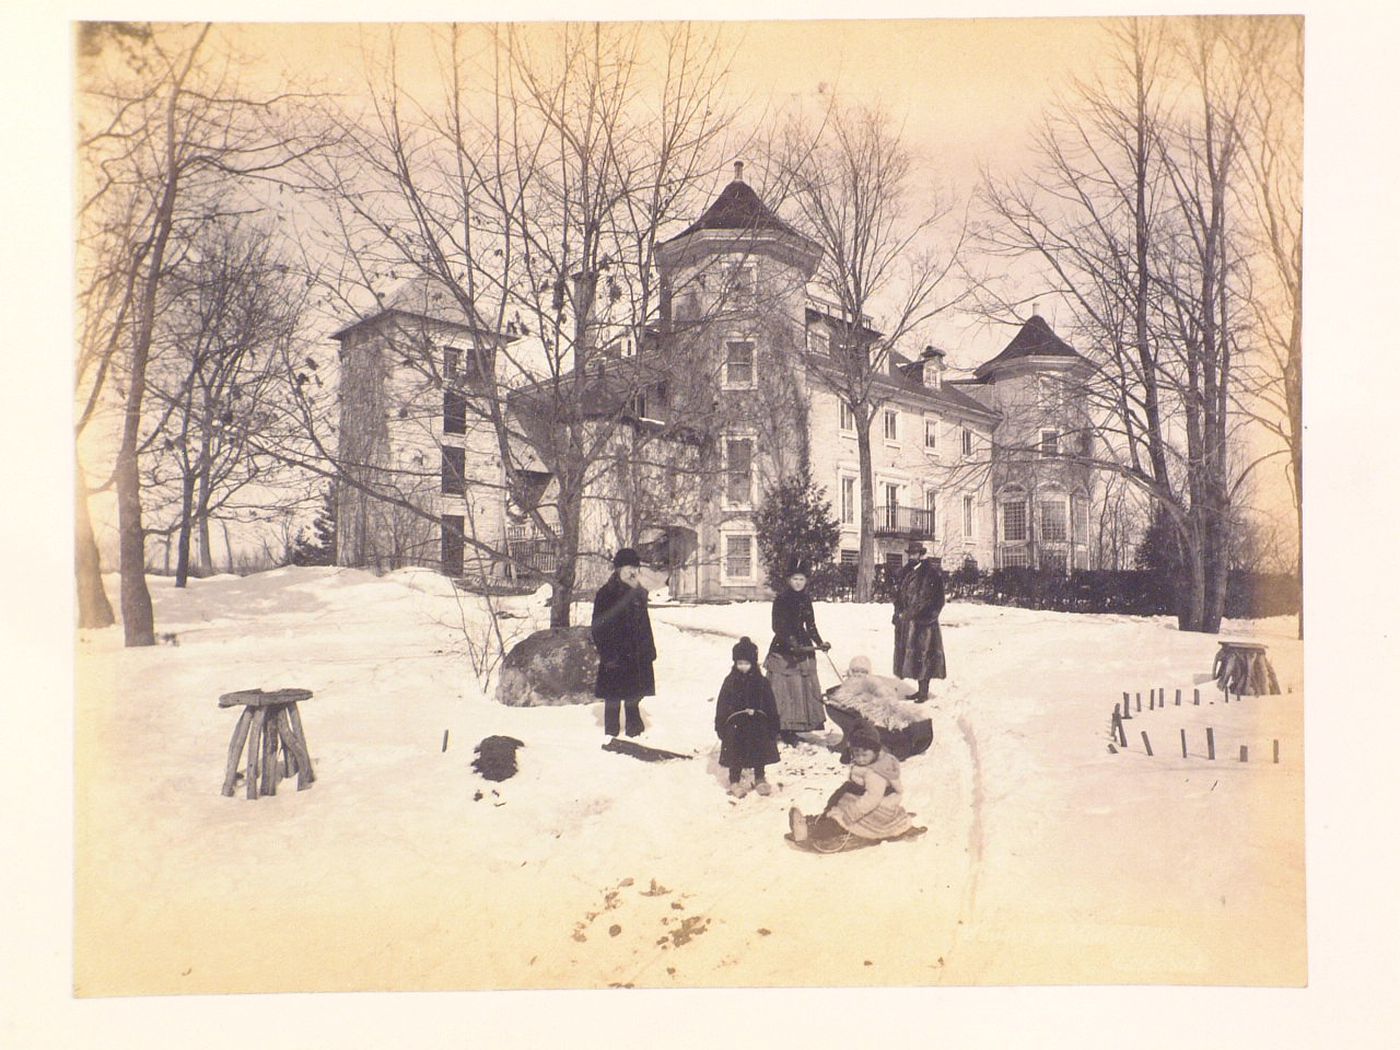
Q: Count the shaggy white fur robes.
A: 1